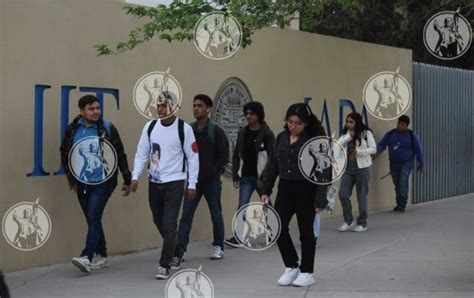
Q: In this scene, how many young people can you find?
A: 7